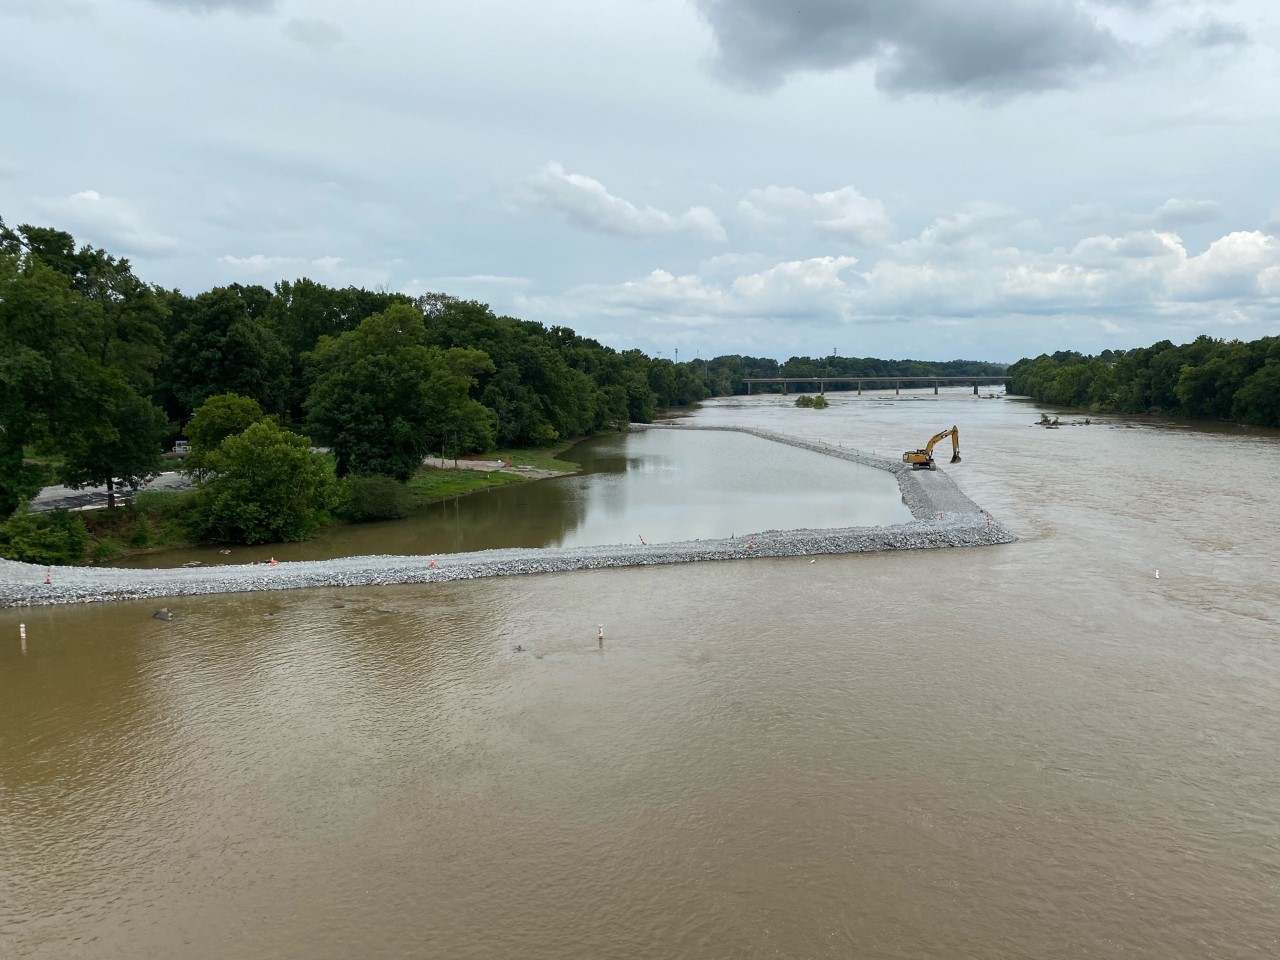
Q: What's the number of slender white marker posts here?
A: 3